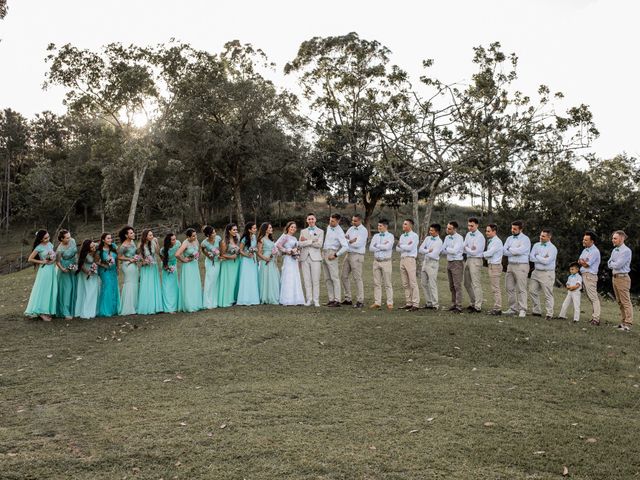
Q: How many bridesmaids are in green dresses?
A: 12